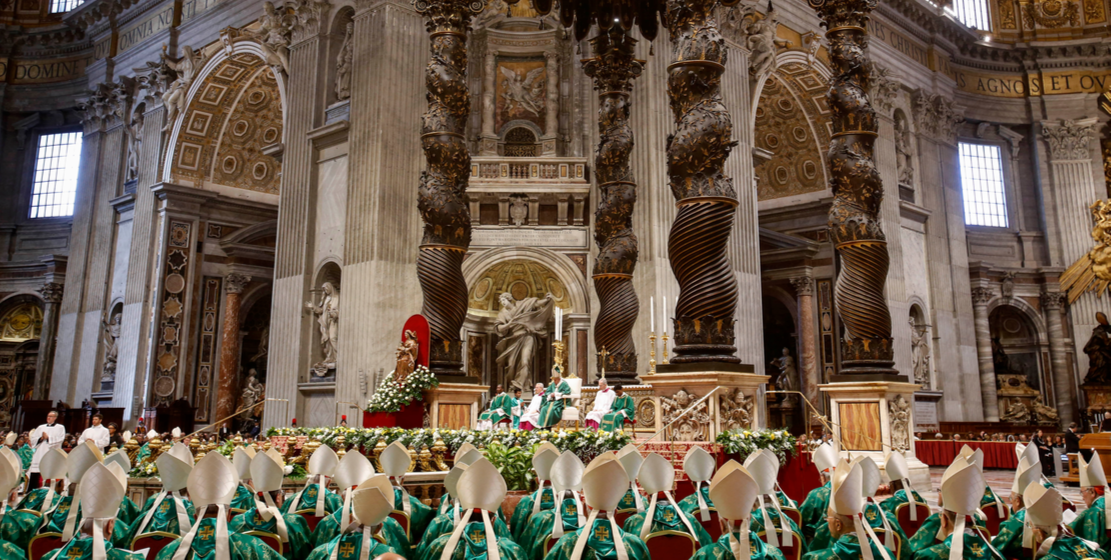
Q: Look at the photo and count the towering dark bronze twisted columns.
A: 4